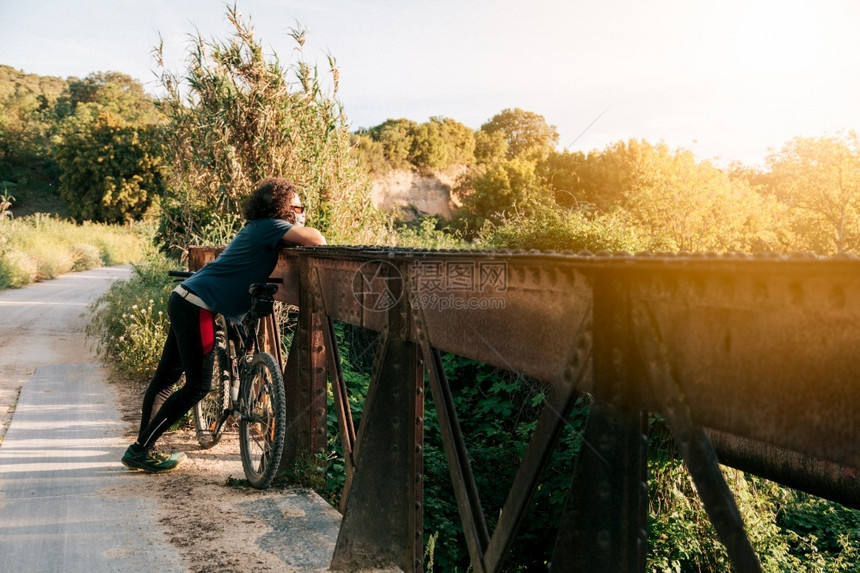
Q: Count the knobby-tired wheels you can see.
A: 2